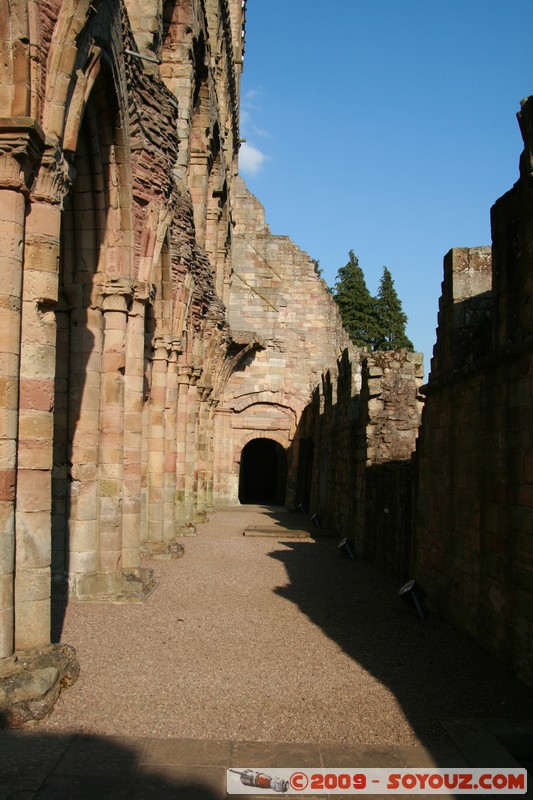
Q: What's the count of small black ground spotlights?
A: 4